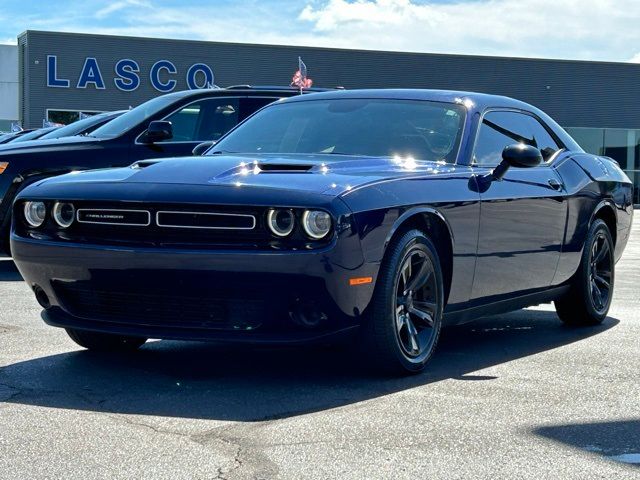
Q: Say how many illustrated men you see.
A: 0